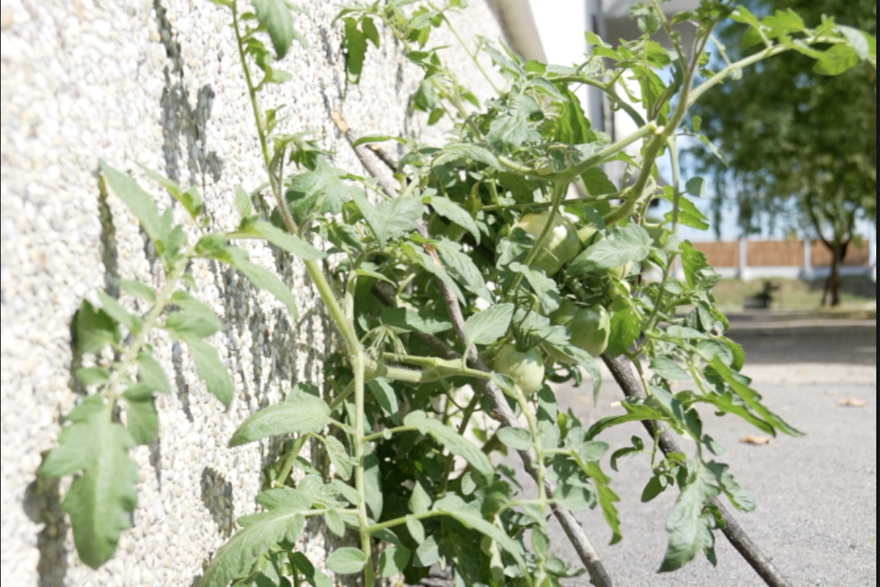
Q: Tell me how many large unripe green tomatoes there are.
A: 3